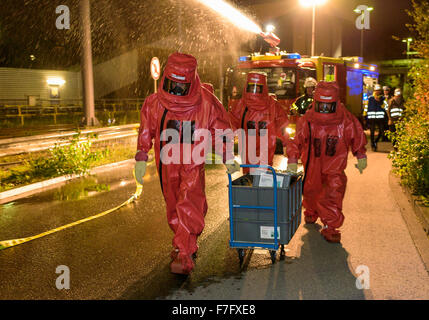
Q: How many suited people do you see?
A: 3